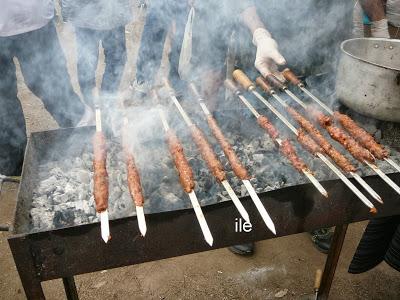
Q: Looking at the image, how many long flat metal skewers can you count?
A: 10